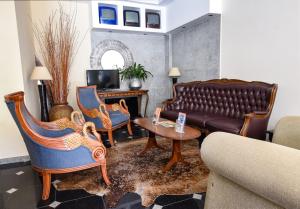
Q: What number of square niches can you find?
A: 3